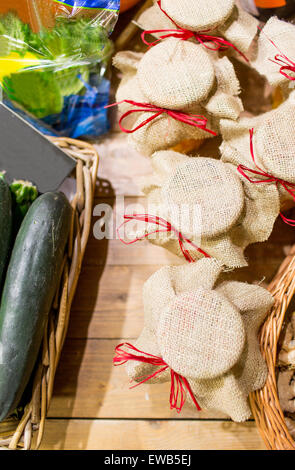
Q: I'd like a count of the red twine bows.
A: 6